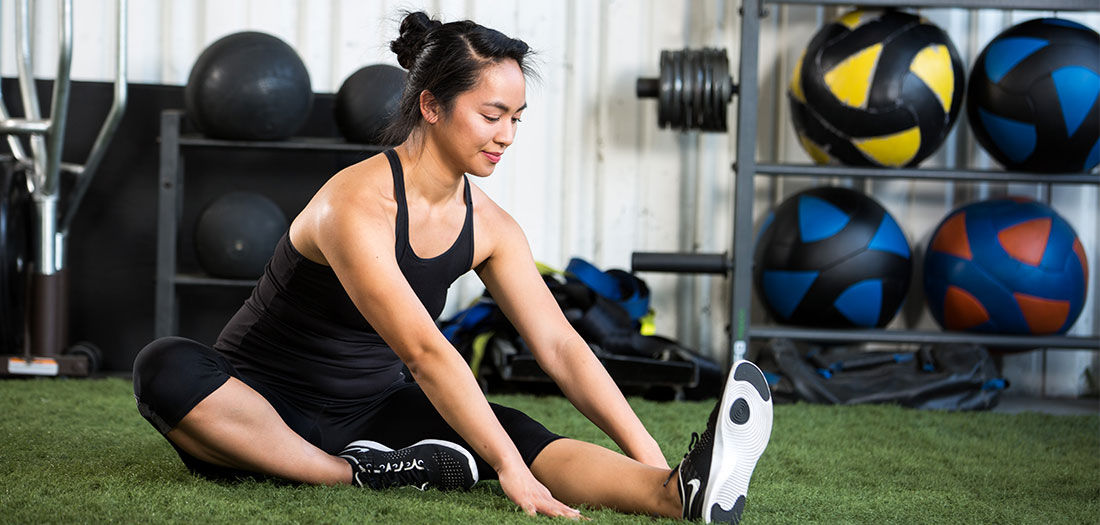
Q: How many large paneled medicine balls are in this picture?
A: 4